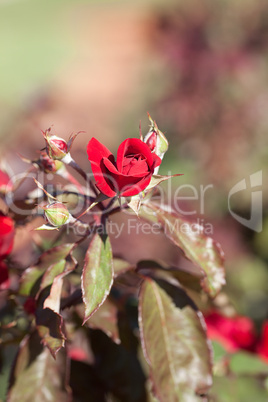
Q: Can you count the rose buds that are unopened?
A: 4